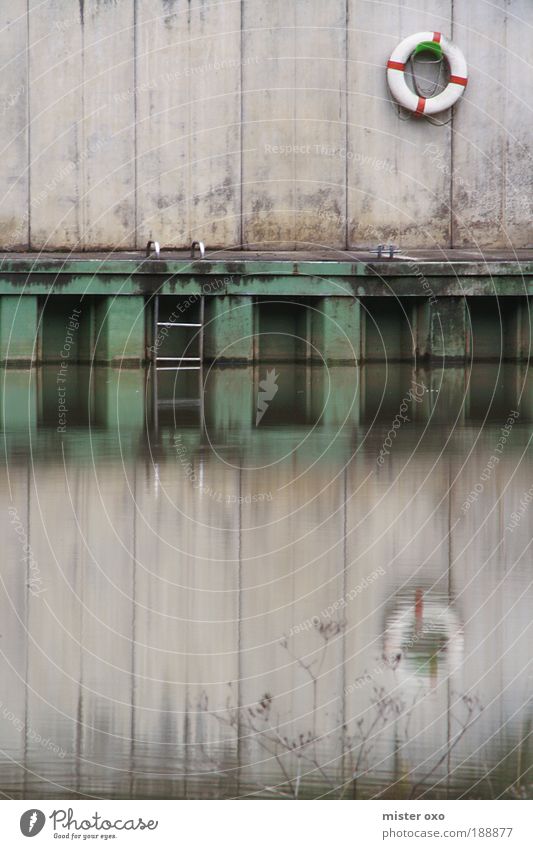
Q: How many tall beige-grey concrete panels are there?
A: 6